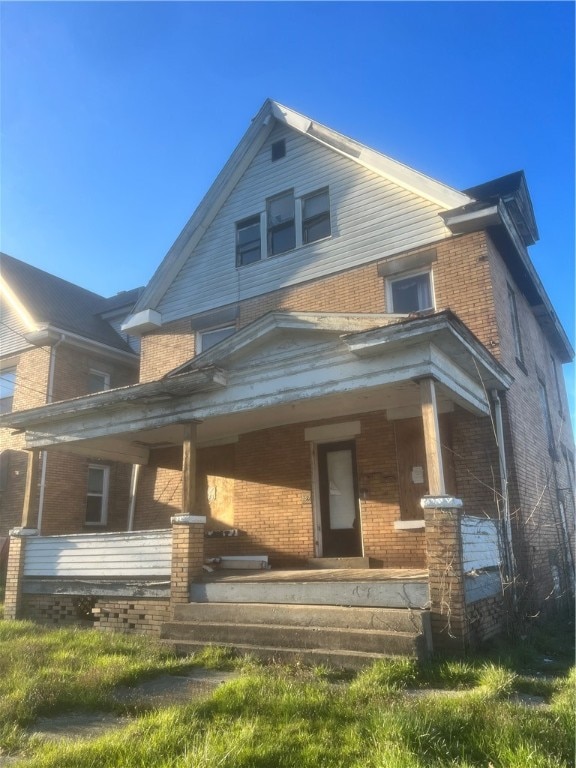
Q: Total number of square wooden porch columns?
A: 3